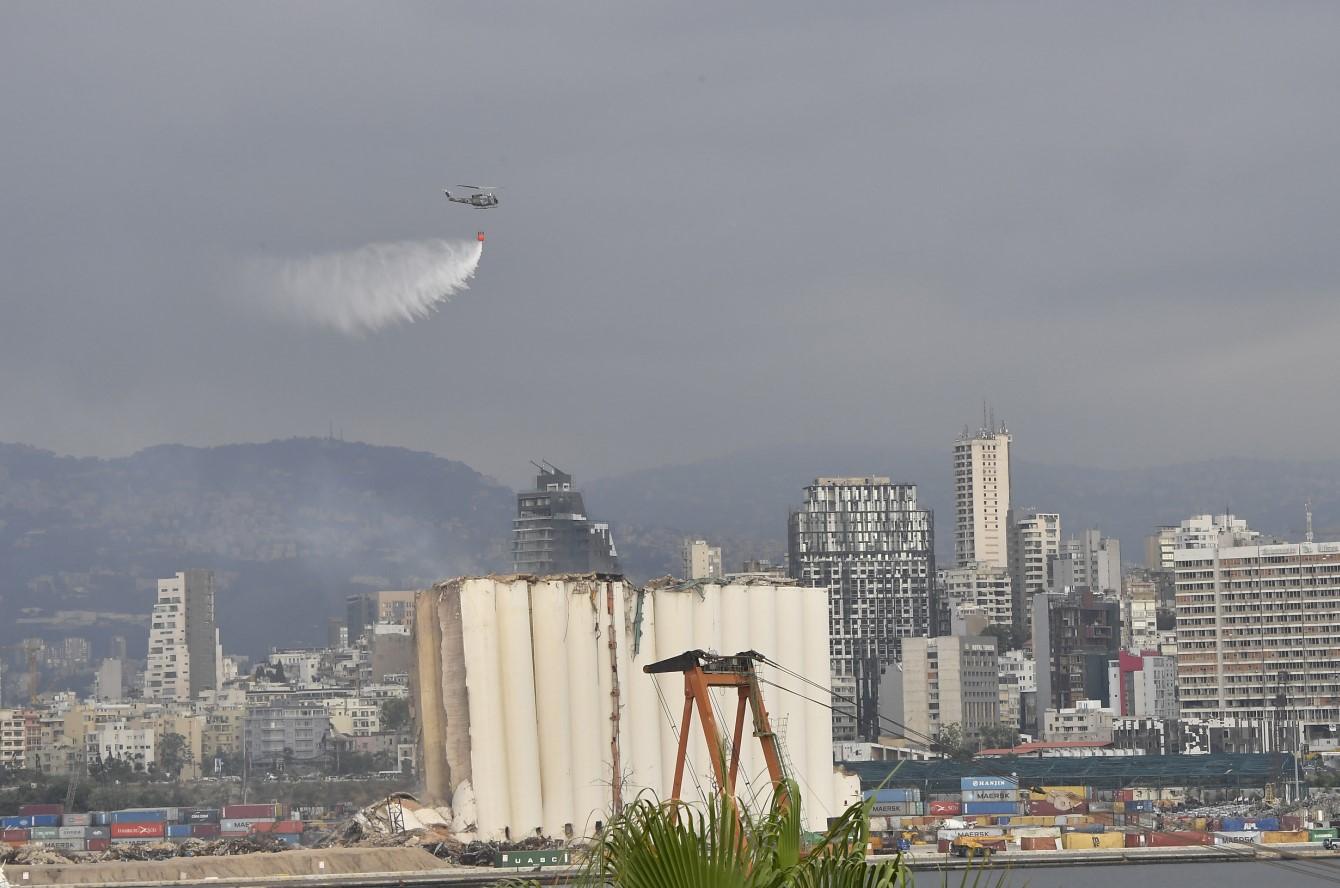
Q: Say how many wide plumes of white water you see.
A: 1